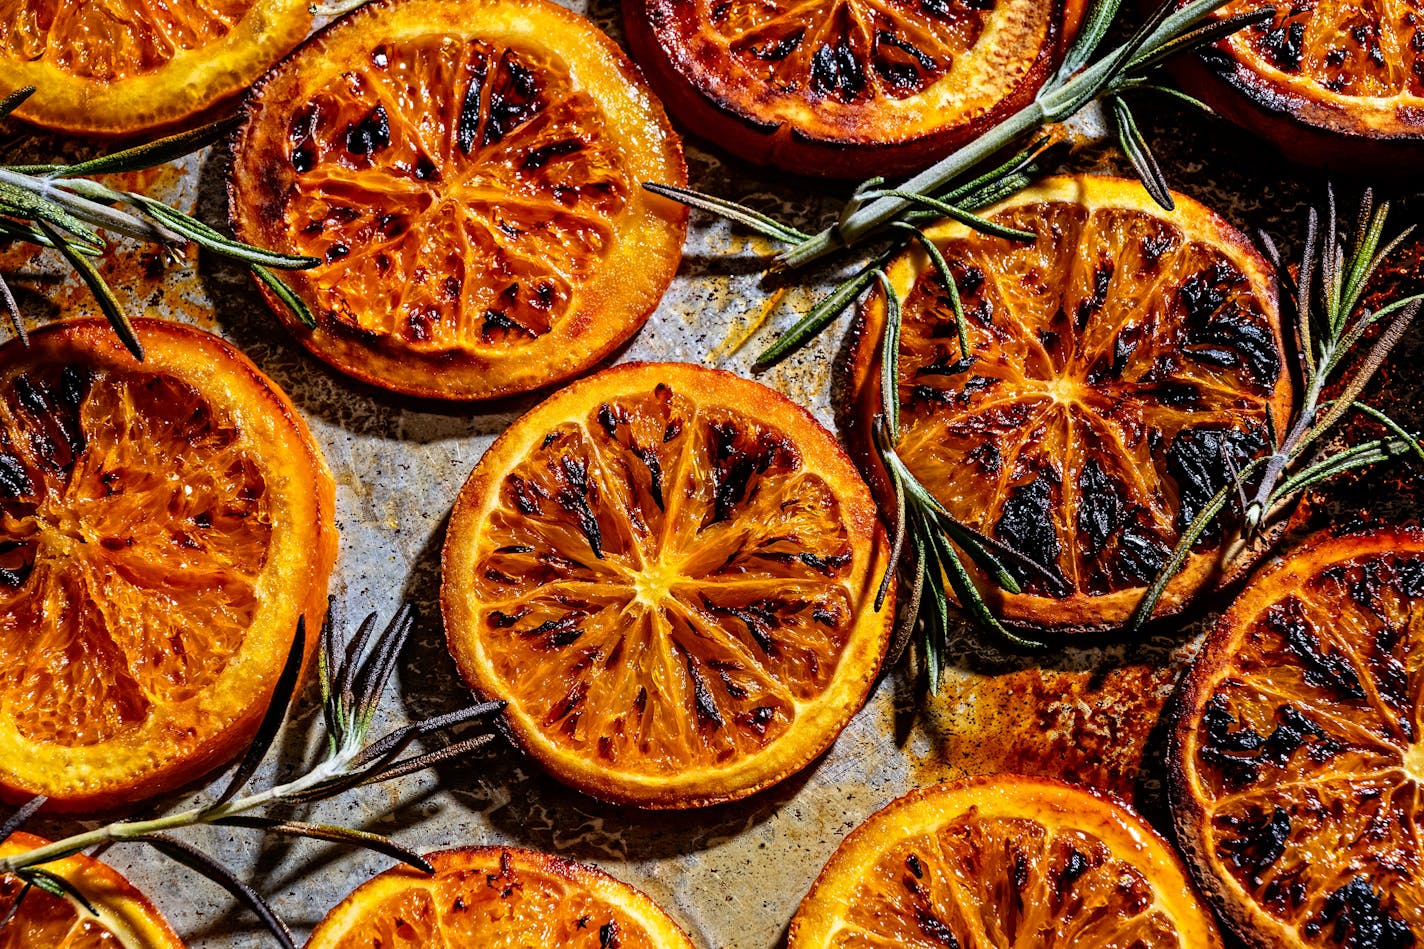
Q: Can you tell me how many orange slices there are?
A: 11